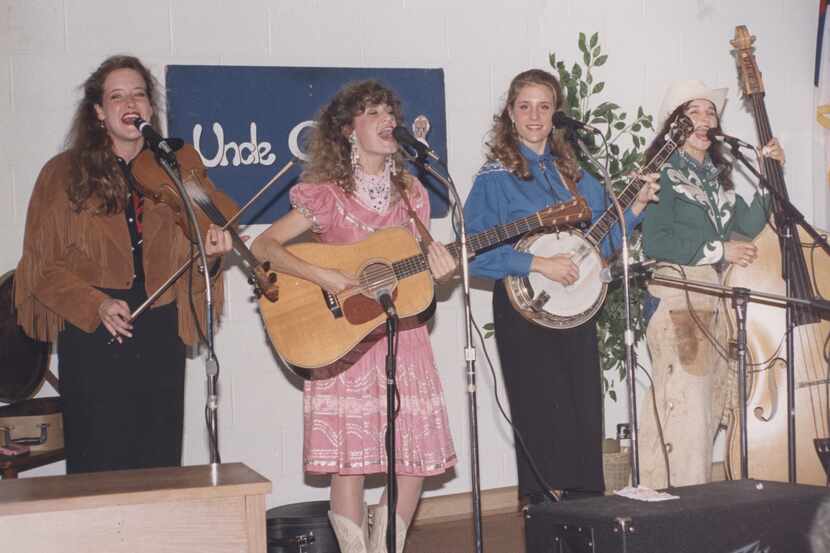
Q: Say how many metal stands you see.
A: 6